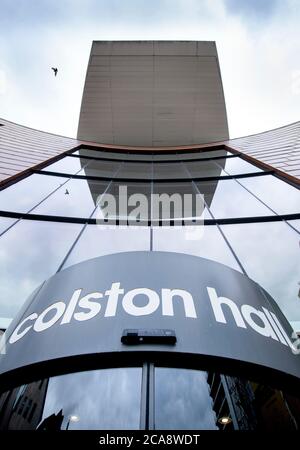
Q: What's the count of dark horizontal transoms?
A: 3